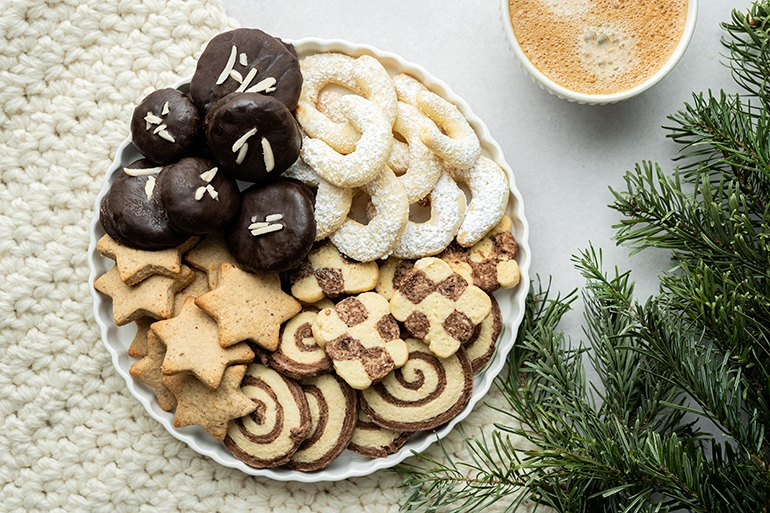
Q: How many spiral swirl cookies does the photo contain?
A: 6